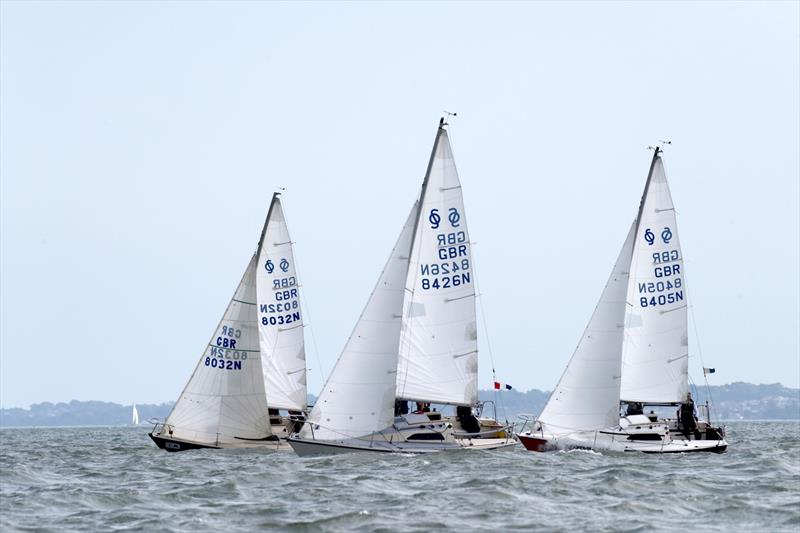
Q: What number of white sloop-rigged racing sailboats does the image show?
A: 3